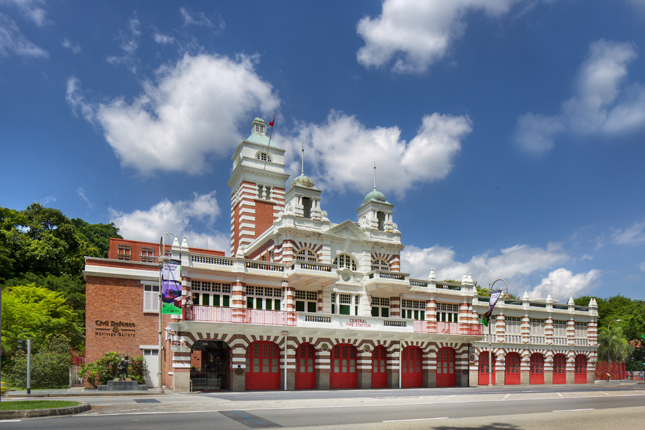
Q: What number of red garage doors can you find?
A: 11